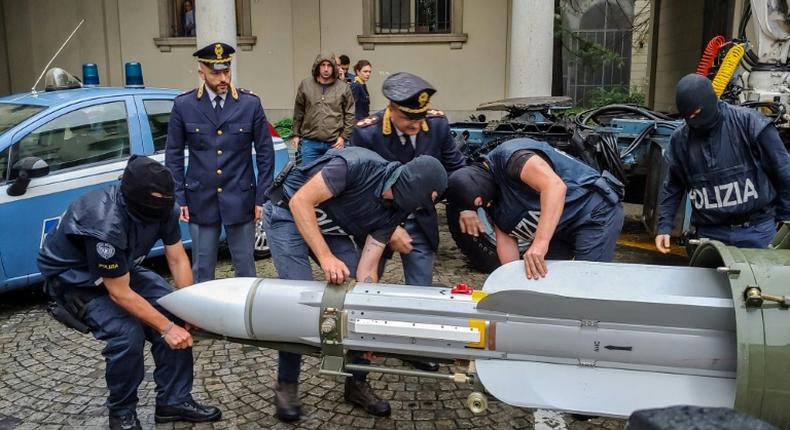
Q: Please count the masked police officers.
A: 4